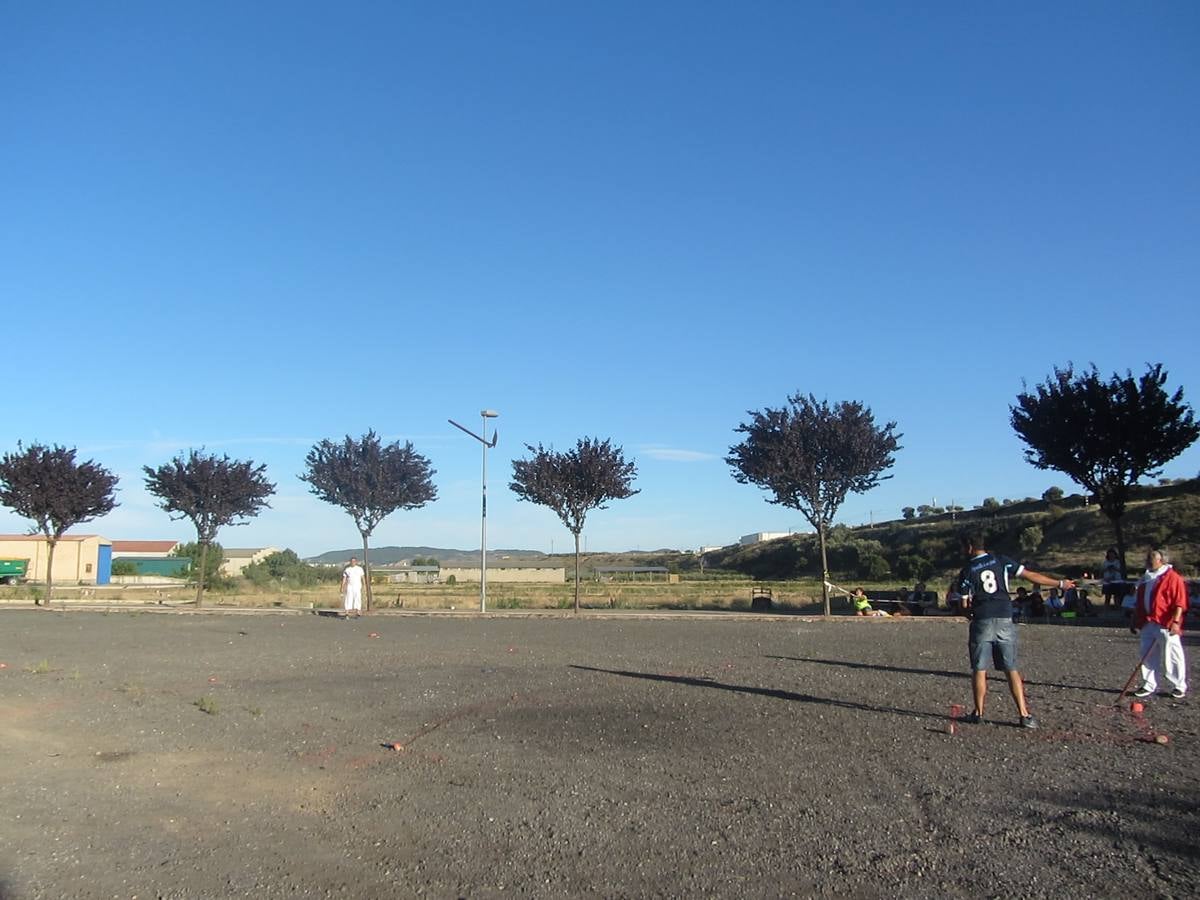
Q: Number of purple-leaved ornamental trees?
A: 6